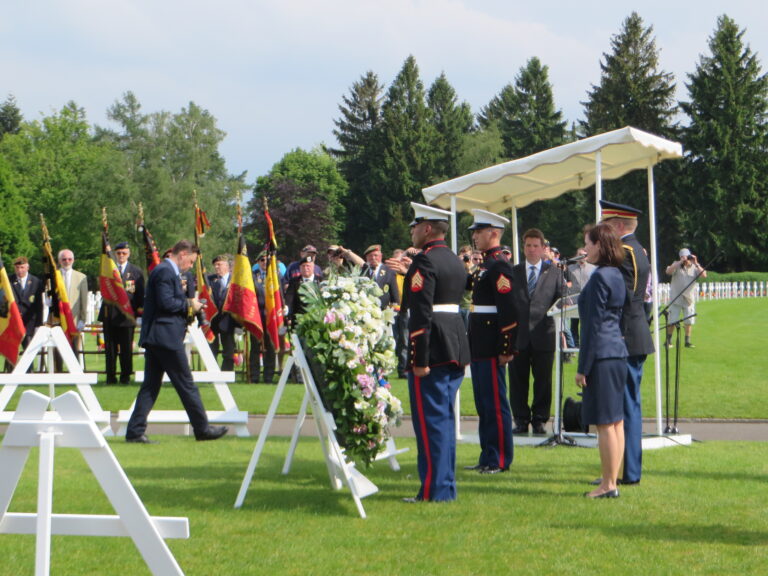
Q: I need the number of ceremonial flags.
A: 7